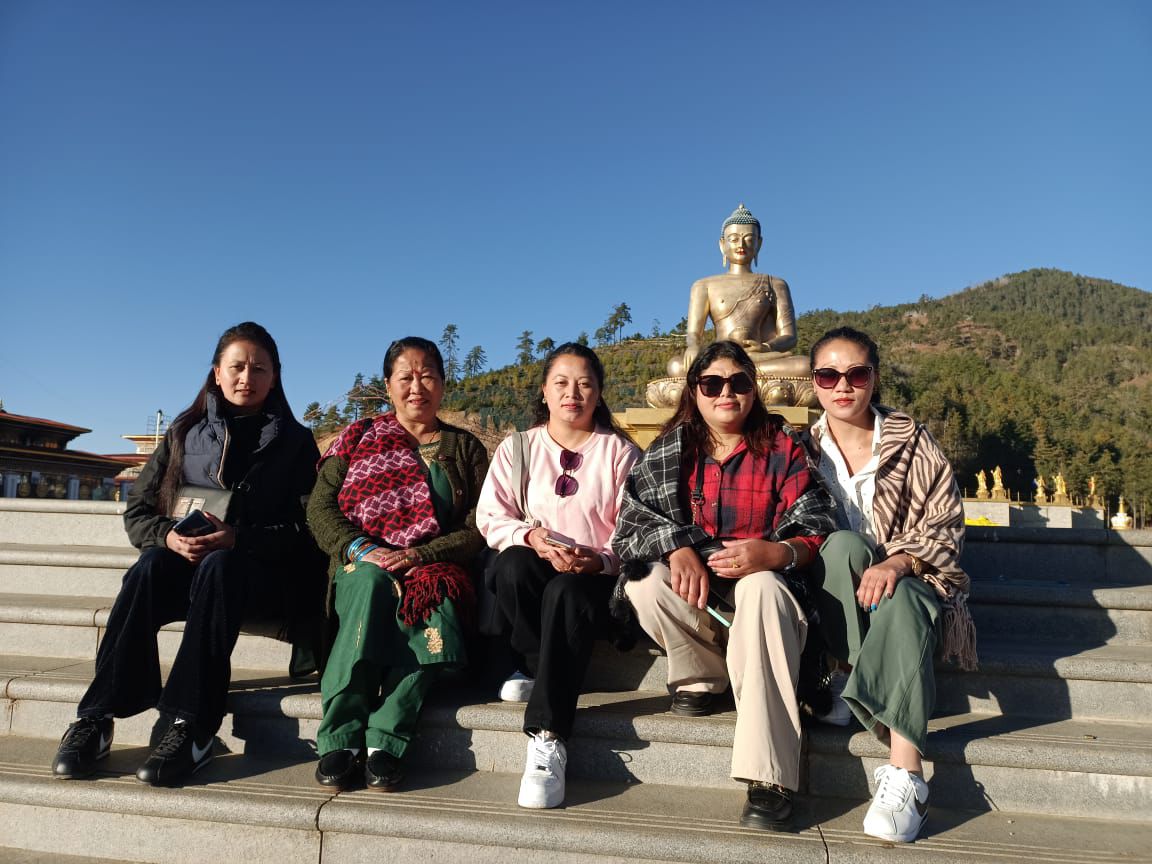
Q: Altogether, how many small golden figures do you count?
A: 5